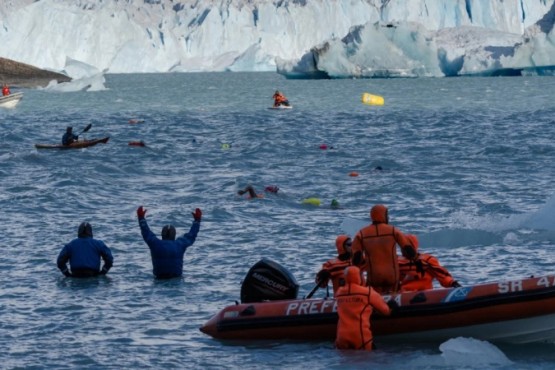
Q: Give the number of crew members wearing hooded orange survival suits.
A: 4